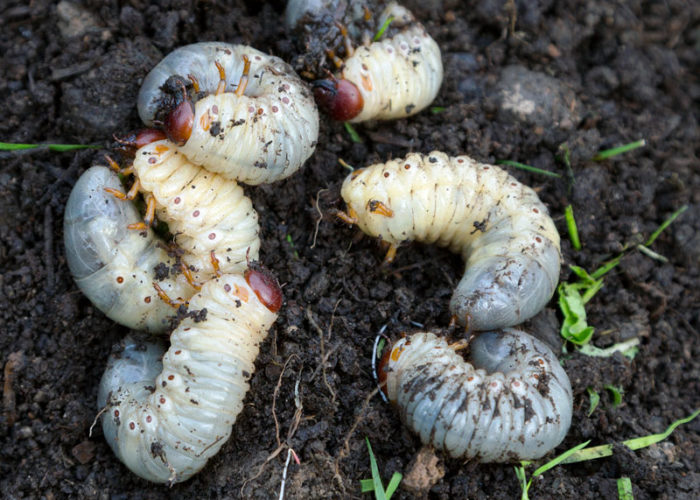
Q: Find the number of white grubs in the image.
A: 6